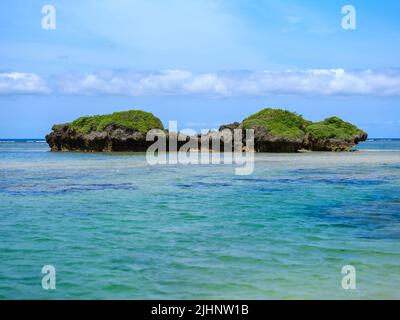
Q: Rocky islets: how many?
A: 2